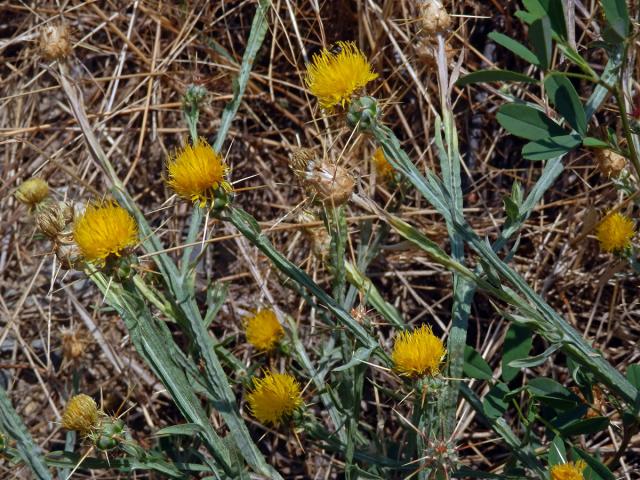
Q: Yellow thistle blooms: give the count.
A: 11